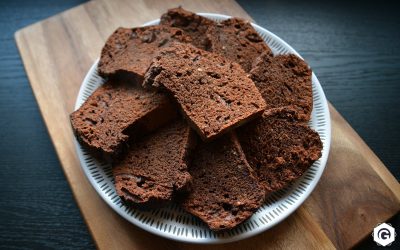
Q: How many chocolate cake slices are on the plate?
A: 9